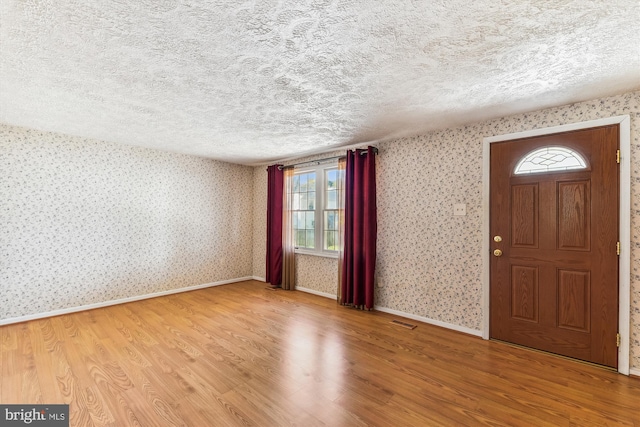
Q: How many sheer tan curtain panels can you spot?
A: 2